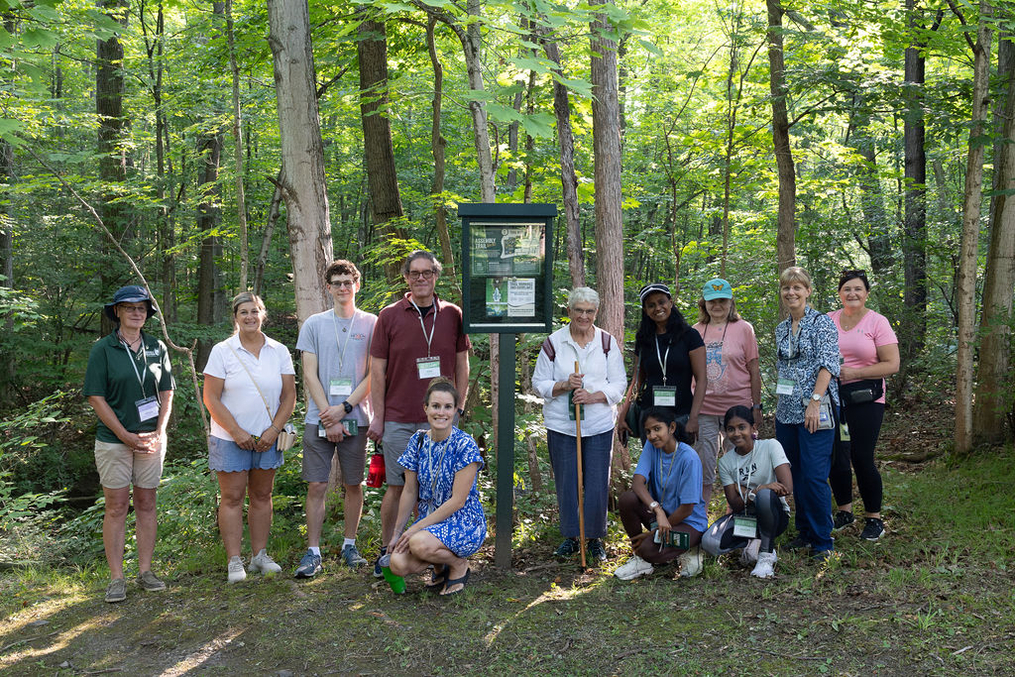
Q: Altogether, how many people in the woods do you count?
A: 12